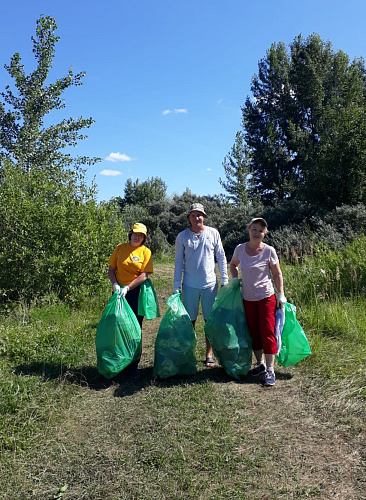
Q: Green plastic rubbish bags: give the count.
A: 5